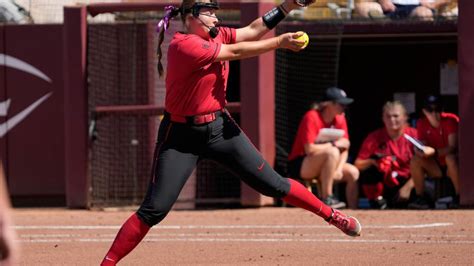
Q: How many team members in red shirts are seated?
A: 3